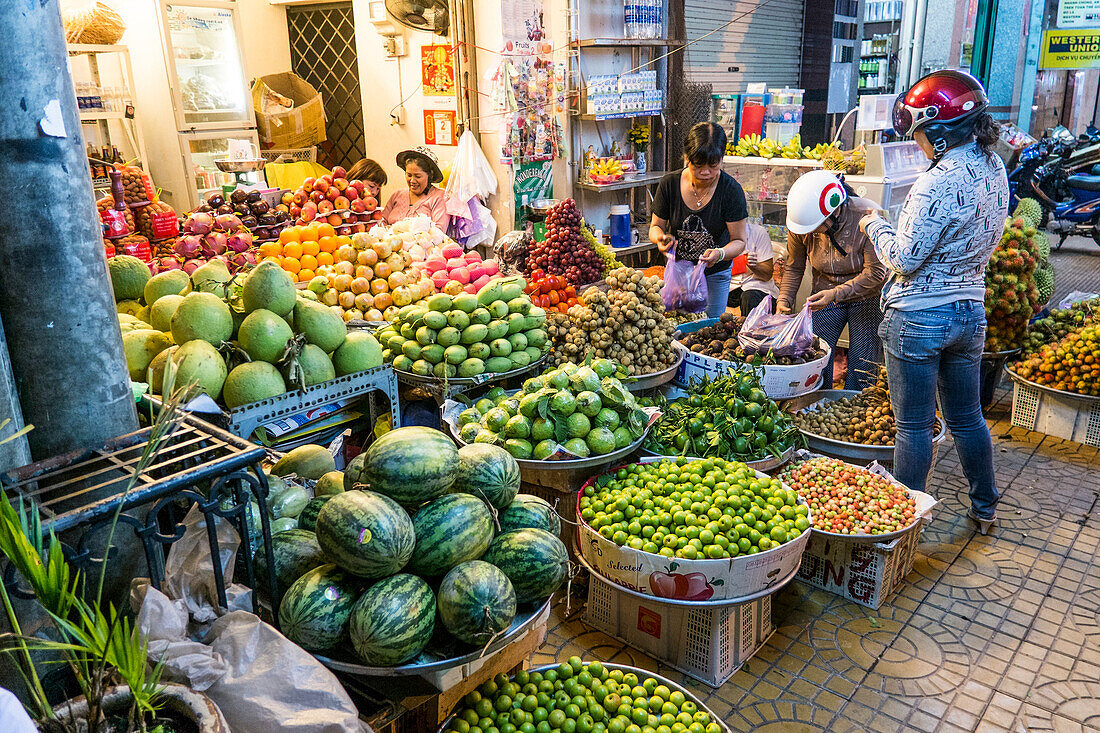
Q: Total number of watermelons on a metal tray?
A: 12